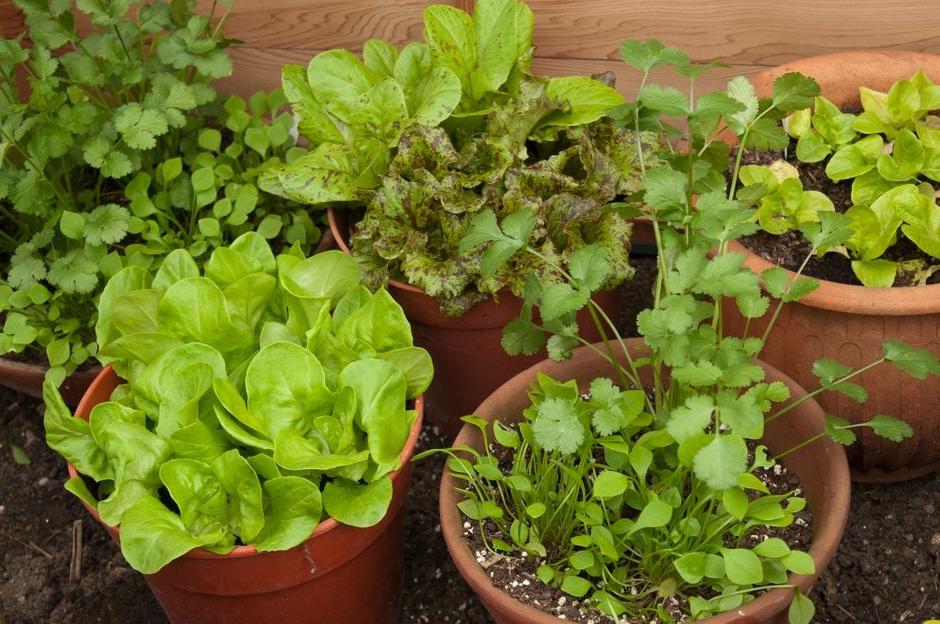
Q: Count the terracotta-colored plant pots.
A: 5